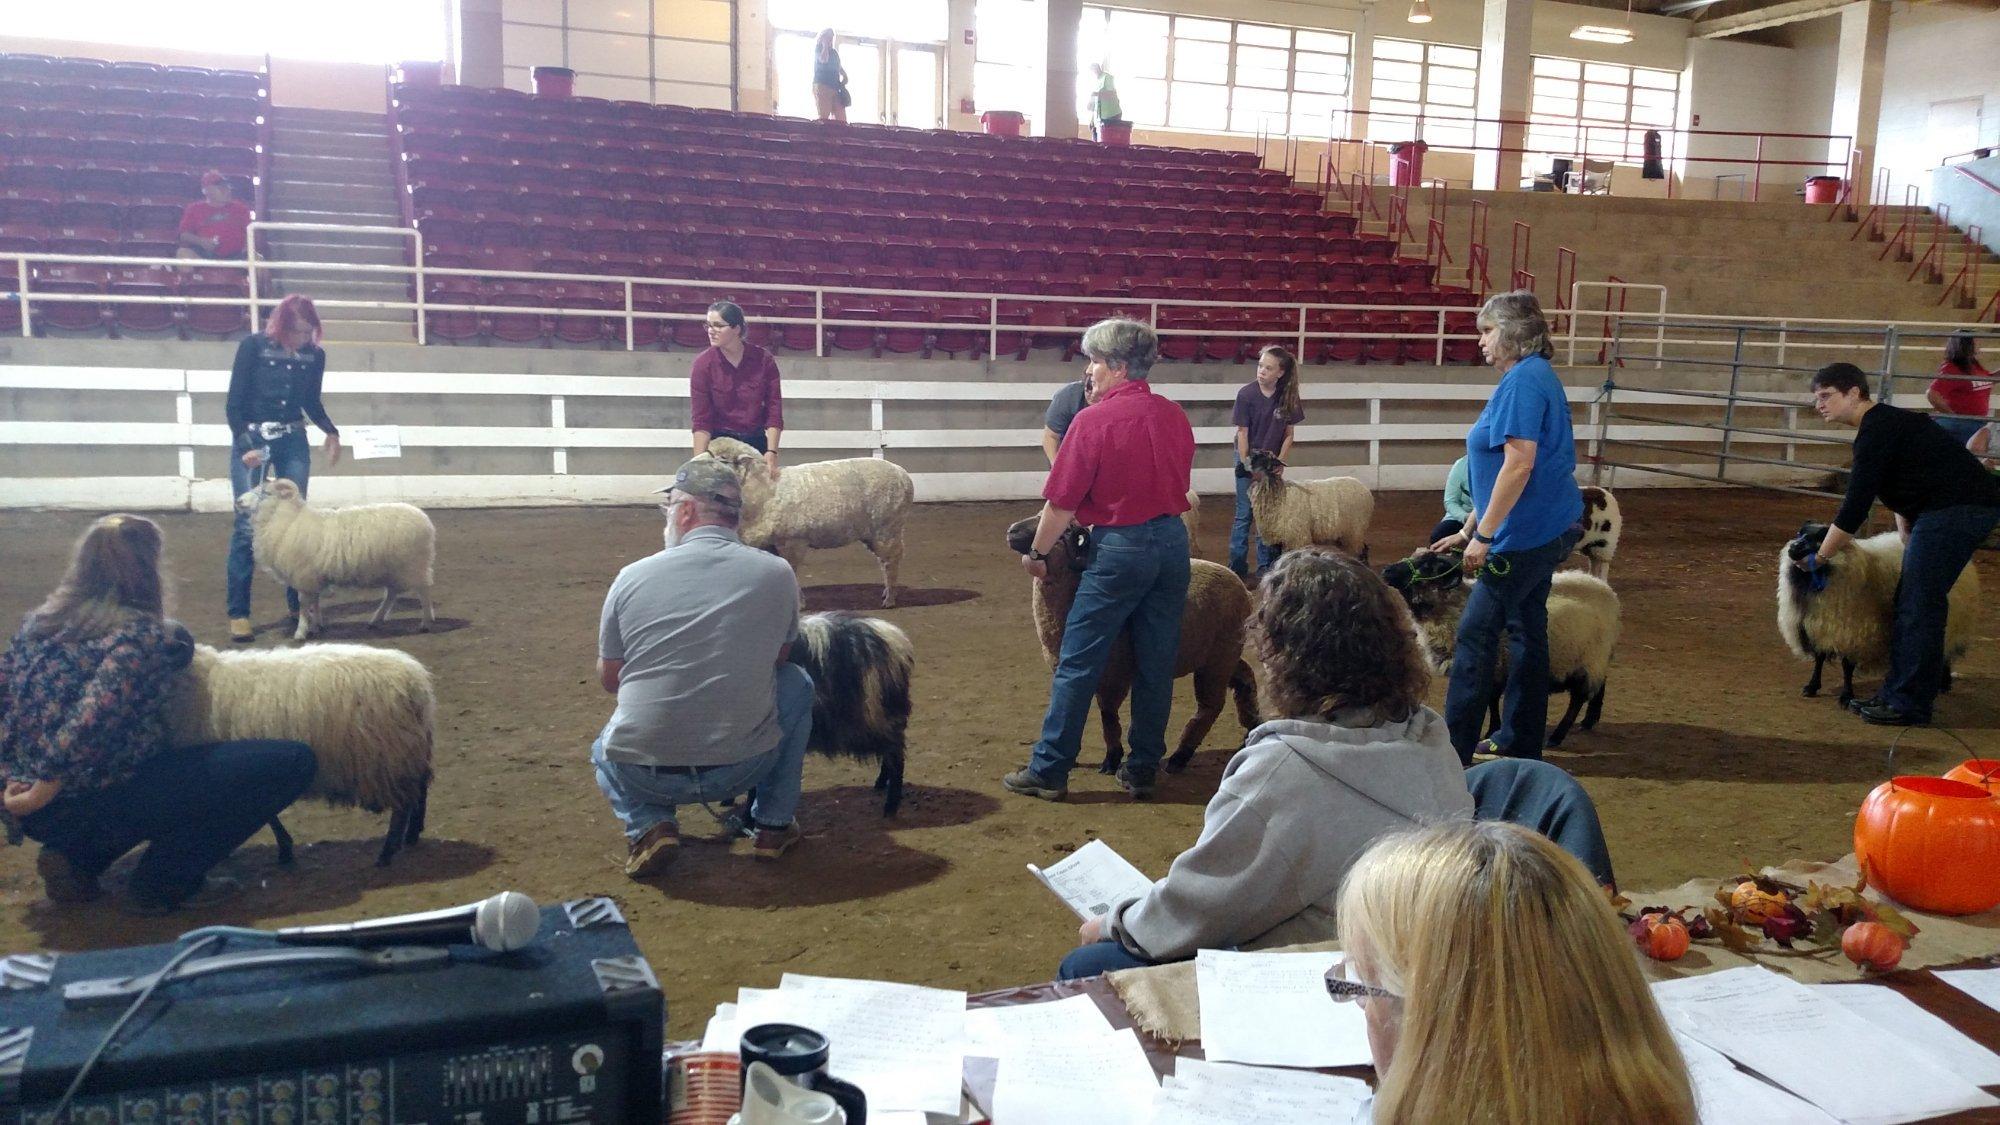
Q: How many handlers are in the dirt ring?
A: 10